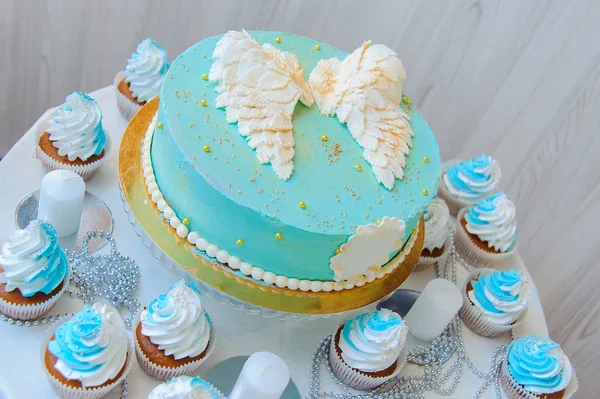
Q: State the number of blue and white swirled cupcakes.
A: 12